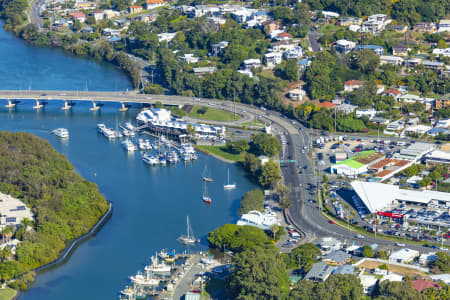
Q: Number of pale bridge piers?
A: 5